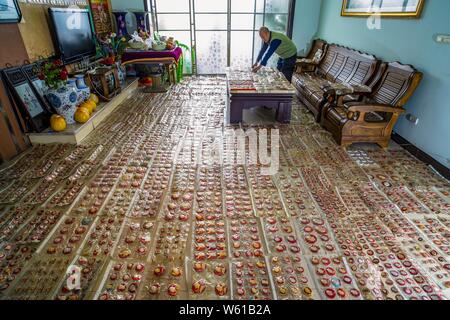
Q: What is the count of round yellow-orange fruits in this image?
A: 5